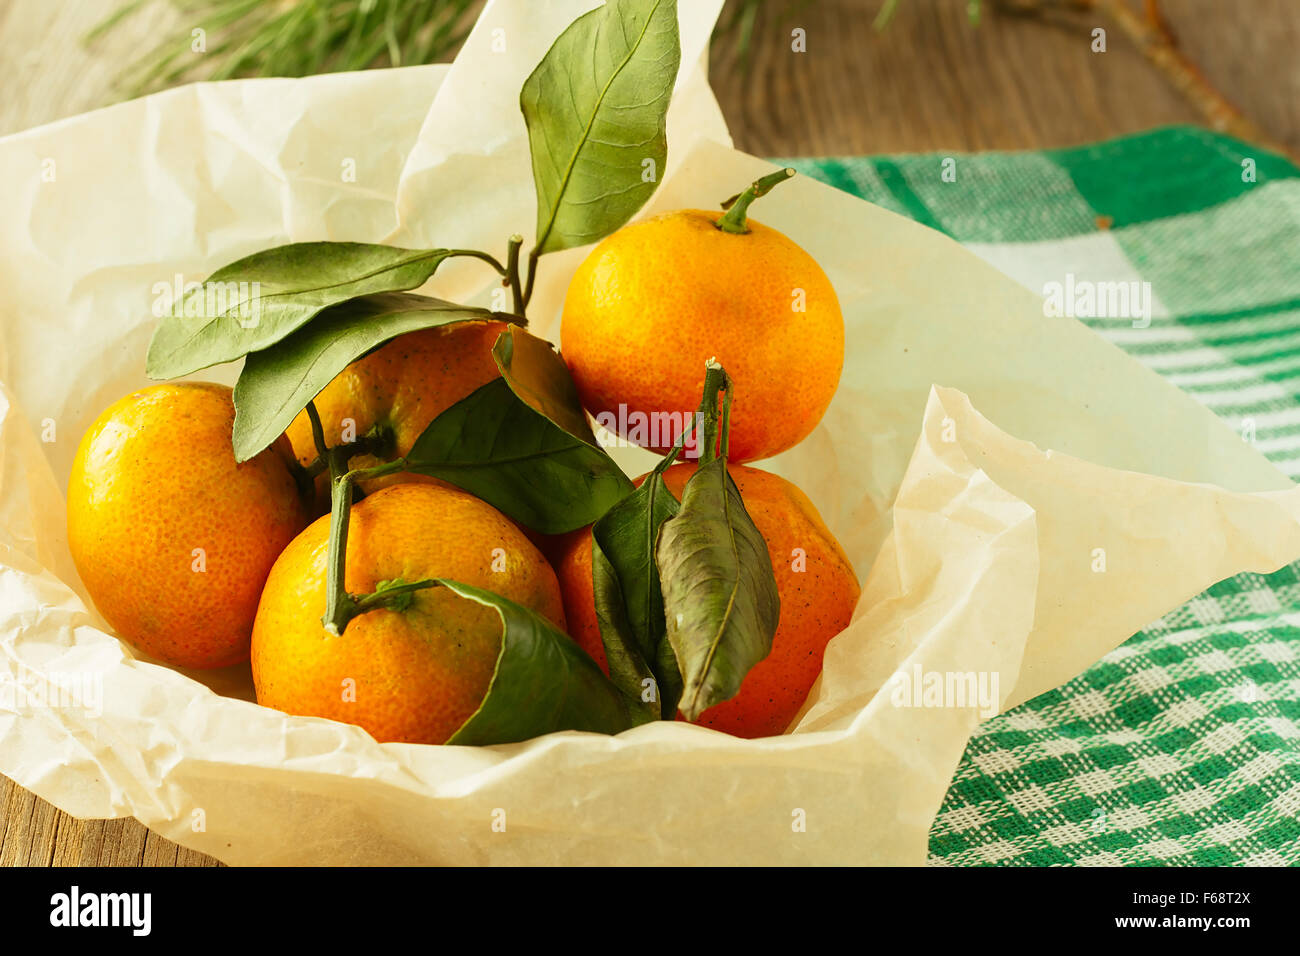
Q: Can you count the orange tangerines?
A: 5